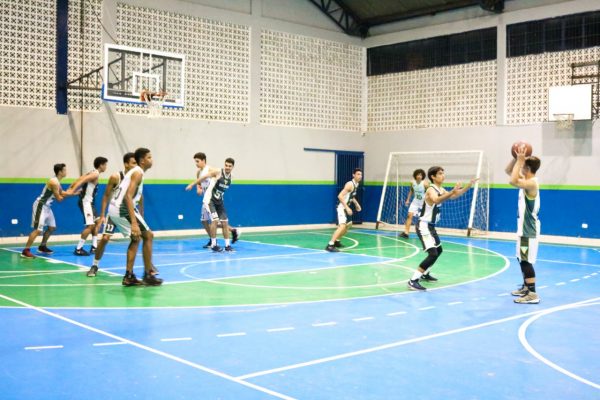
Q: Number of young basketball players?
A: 10